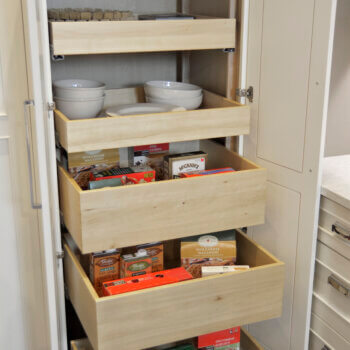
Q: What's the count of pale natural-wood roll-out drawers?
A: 5